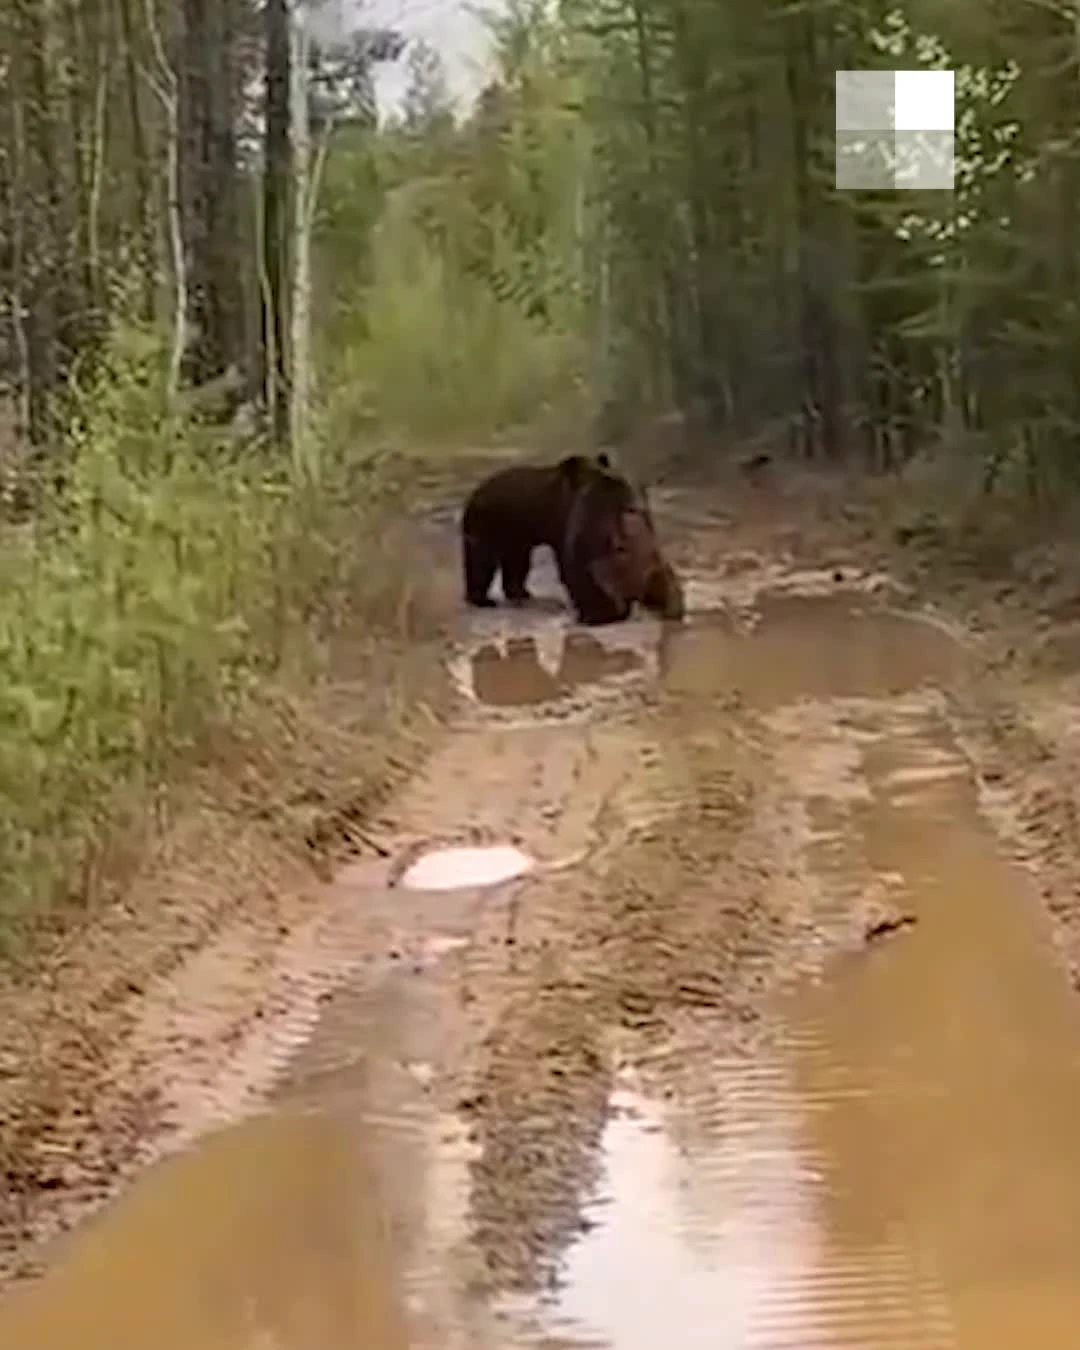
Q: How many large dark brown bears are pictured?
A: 1